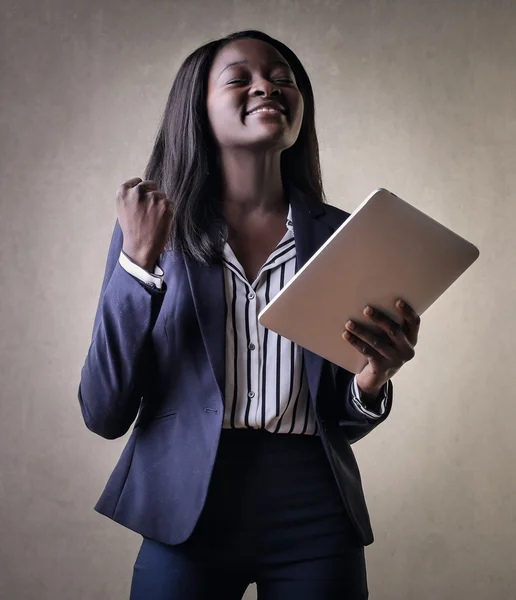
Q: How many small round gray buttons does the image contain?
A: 3